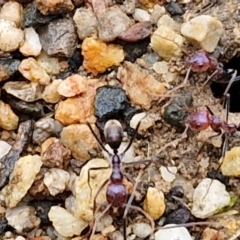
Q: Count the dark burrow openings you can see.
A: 1